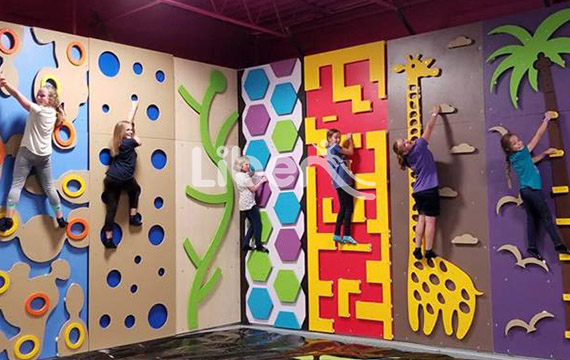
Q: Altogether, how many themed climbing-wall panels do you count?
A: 7